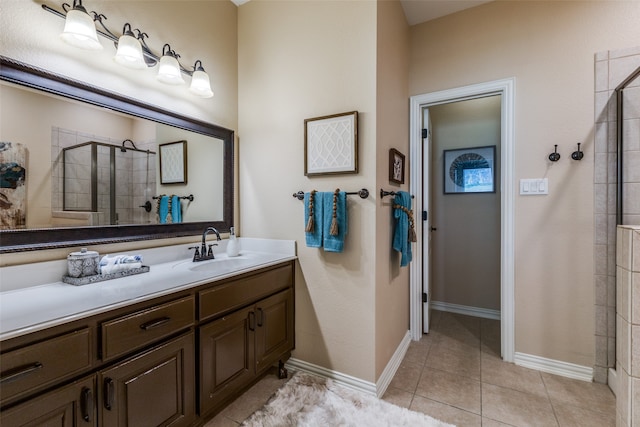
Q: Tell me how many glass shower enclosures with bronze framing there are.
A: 1